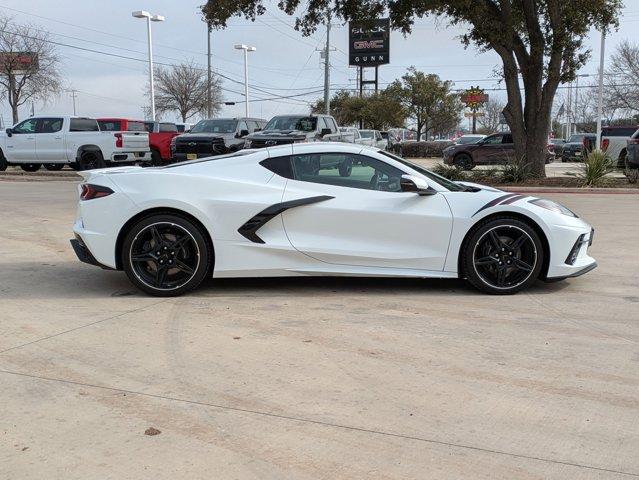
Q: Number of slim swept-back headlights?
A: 1